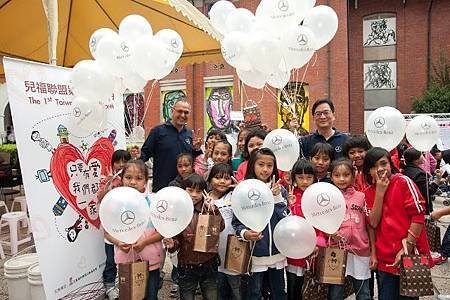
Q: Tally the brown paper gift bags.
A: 4